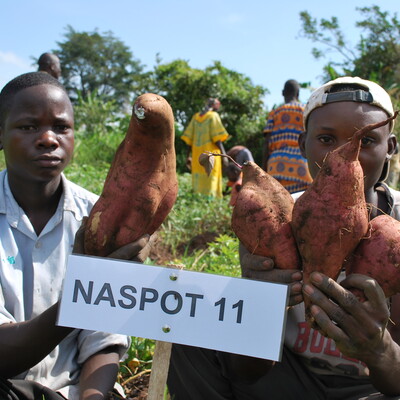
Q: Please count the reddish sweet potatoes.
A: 4